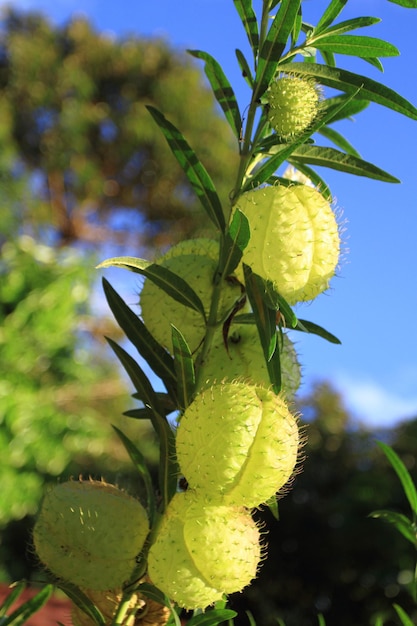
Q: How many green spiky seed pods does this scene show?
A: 7